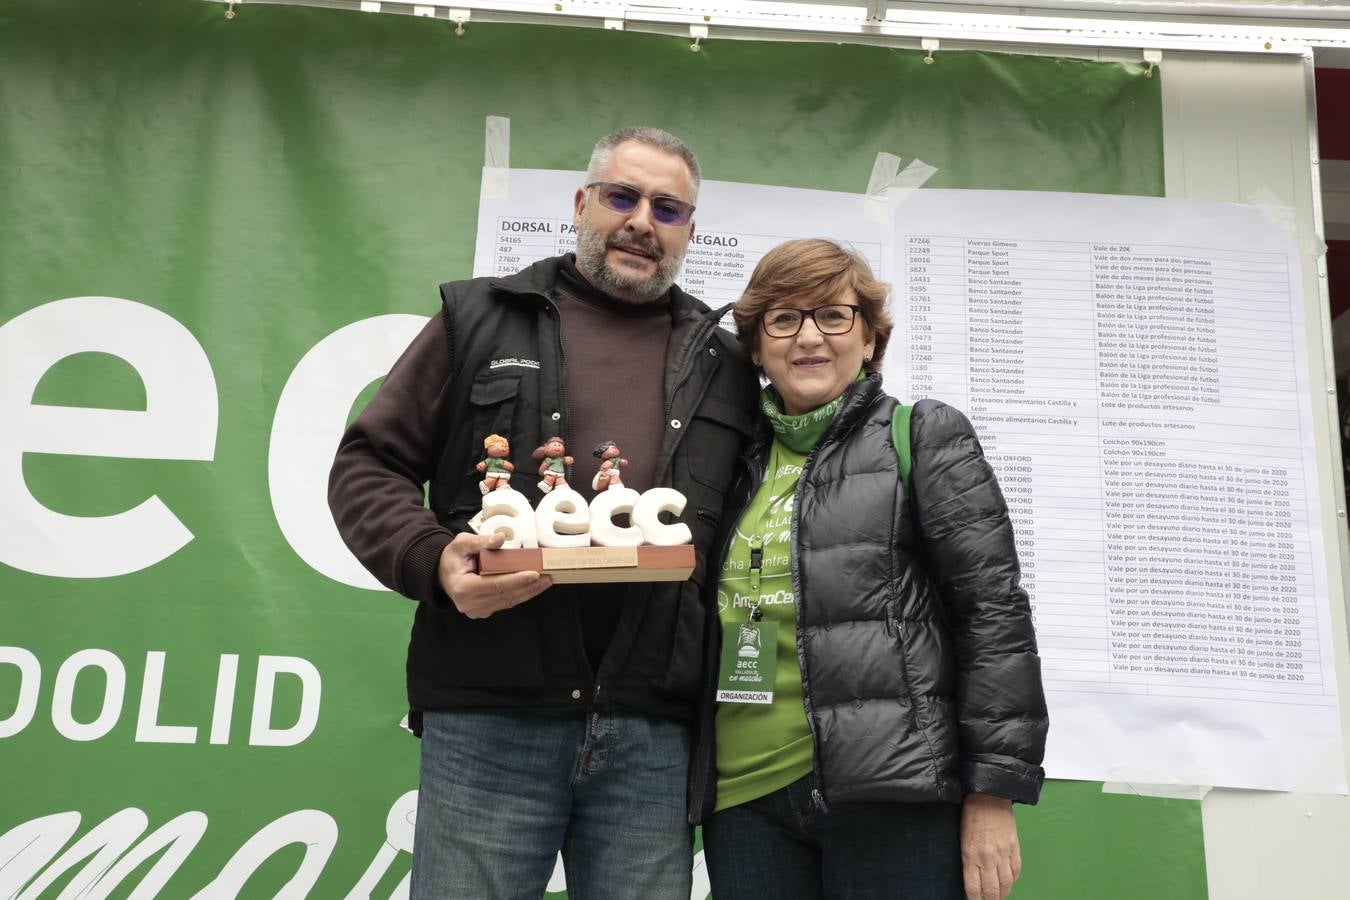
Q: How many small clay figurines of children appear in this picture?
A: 3